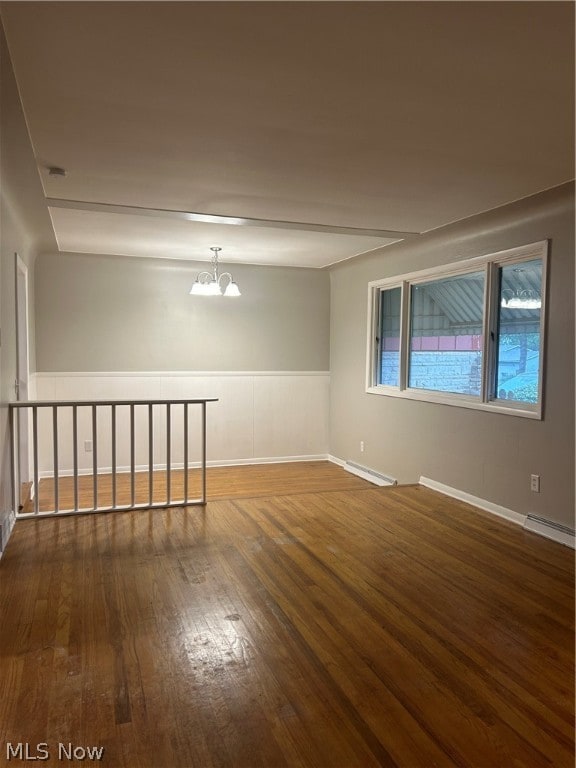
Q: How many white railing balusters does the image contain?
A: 11